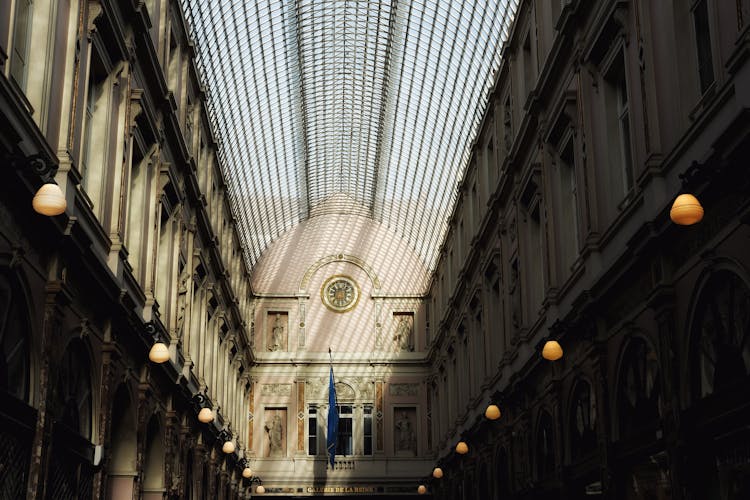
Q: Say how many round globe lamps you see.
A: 12